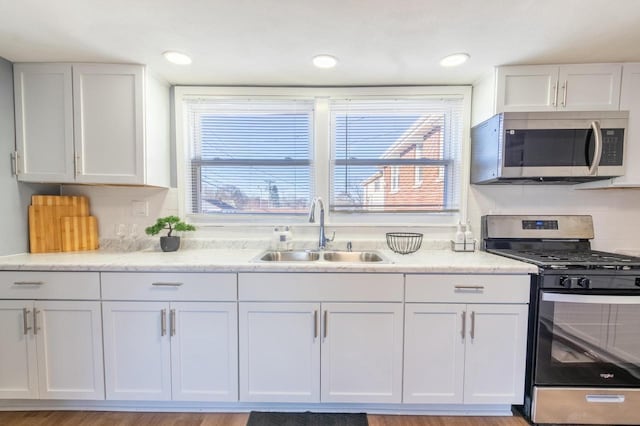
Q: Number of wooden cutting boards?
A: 3